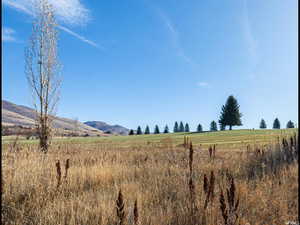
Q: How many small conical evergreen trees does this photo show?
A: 13